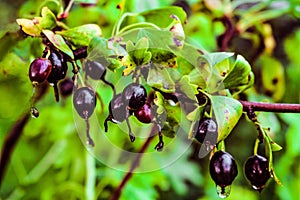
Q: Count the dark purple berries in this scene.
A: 11